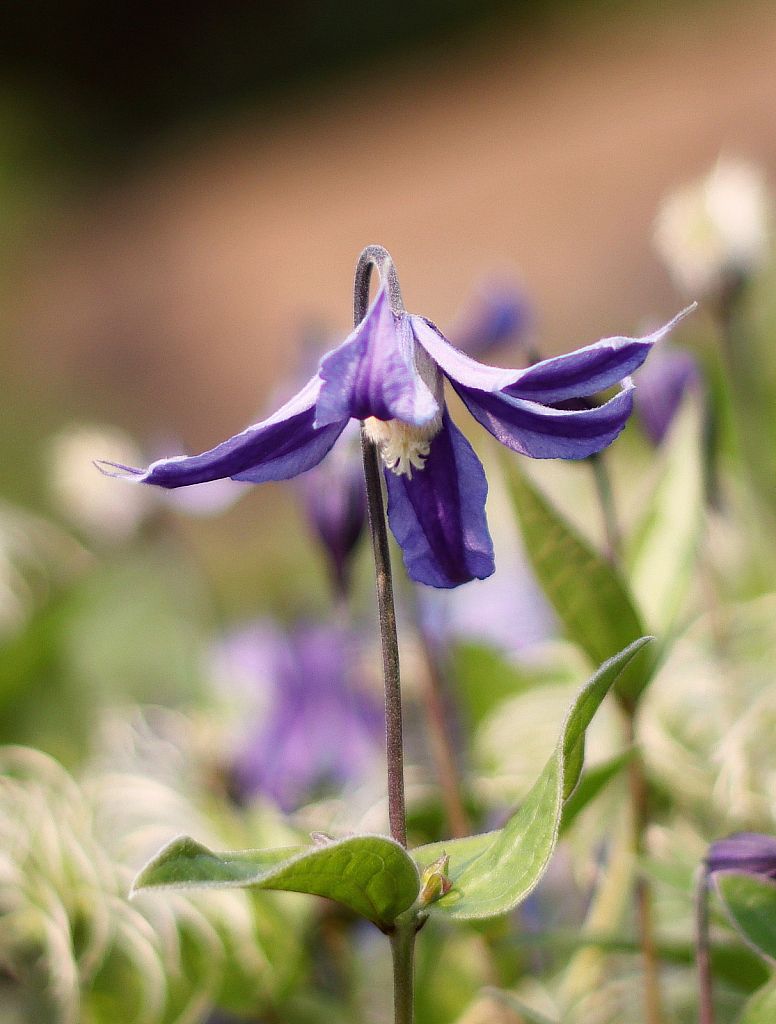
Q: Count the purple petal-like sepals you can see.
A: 5